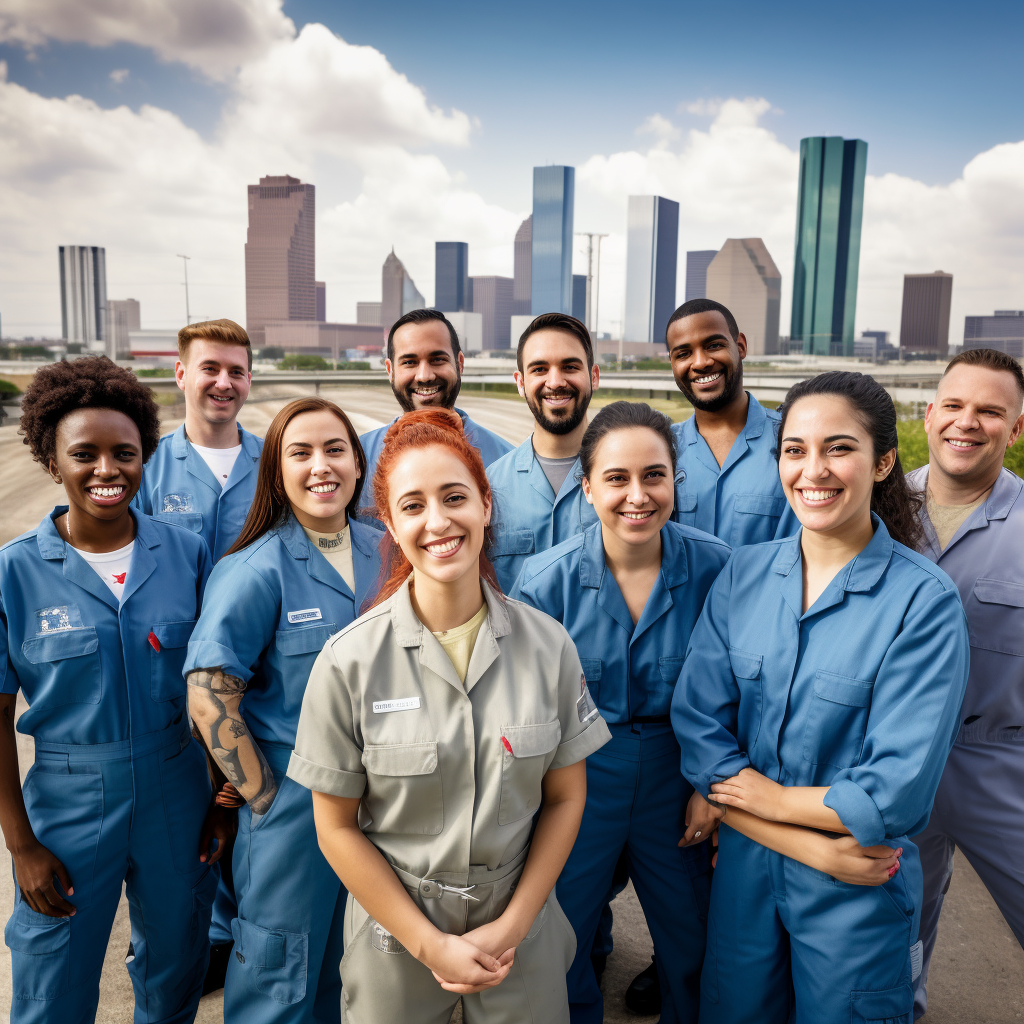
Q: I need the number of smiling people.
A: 10